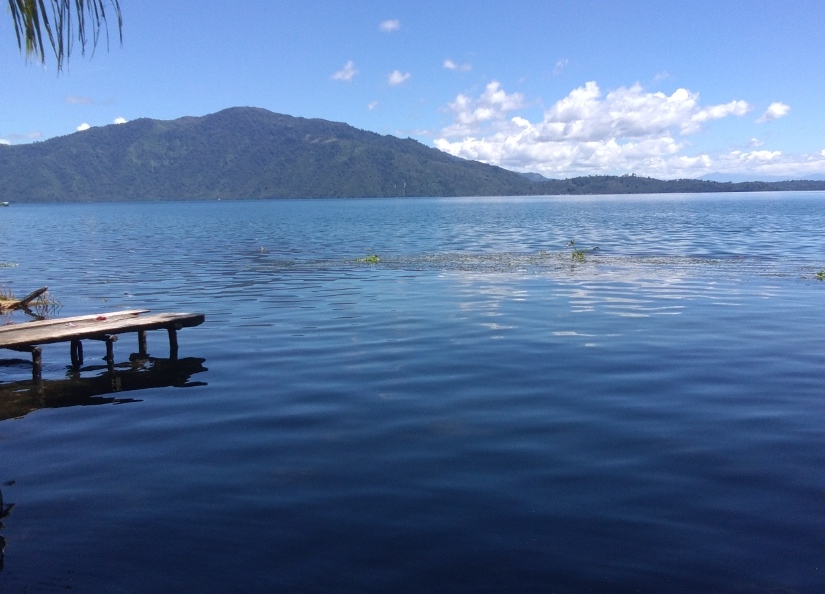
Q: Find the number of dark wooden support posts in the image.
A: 5